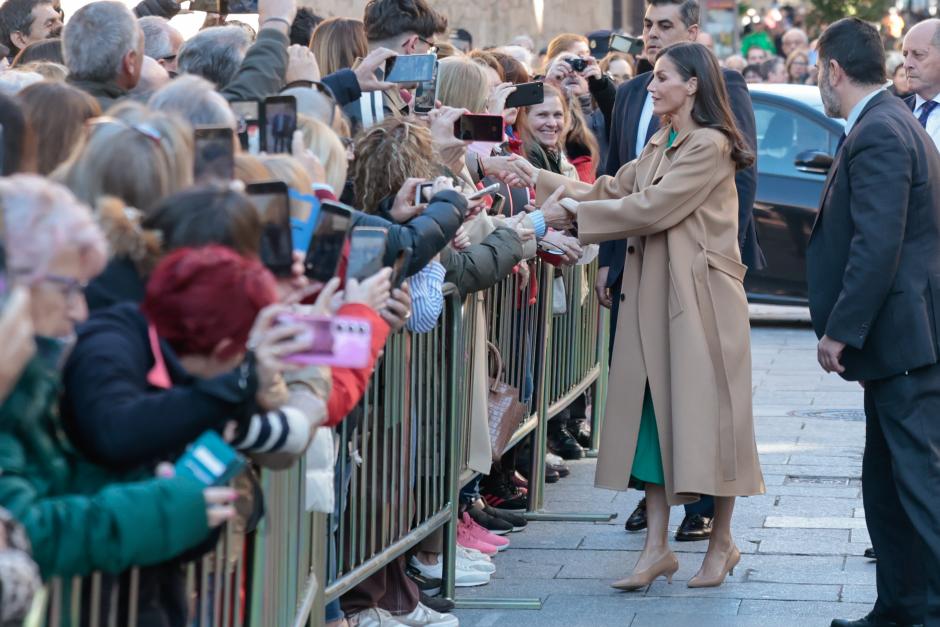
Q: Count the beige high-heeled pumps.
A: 2